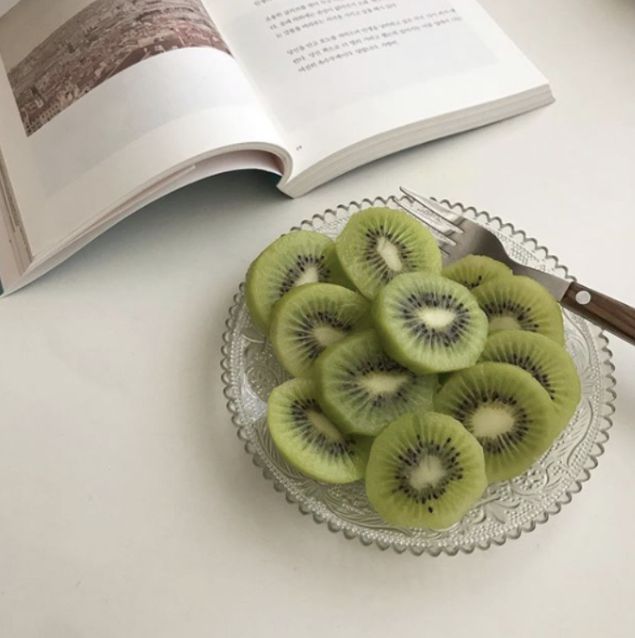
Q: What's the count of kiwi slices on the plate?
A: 11